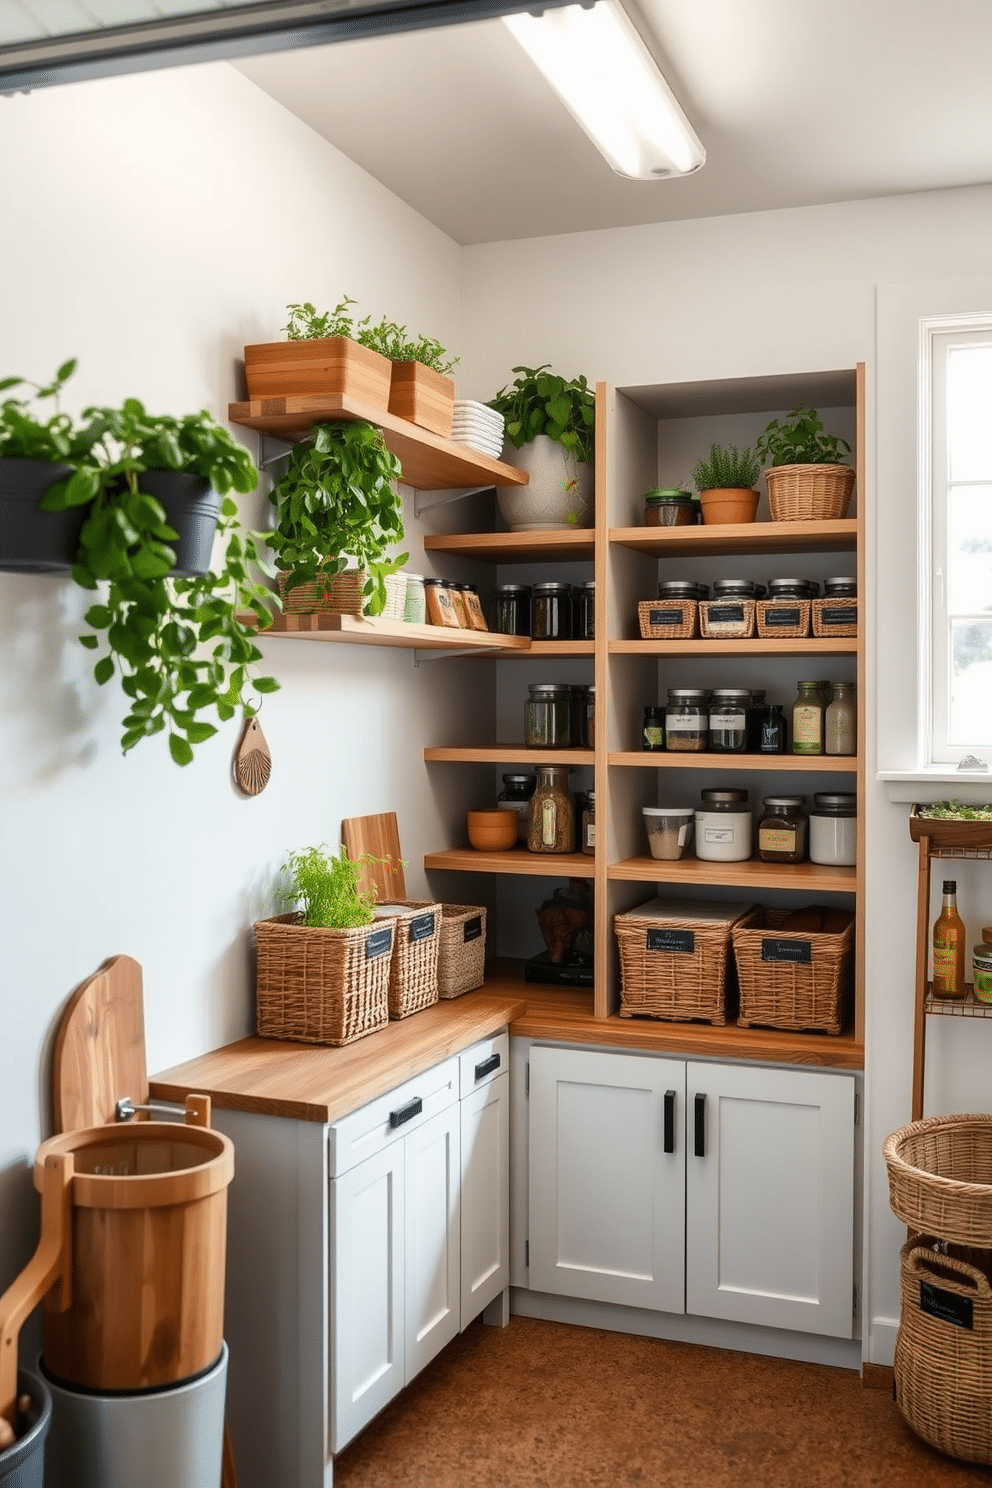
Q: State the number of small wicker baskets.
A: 4